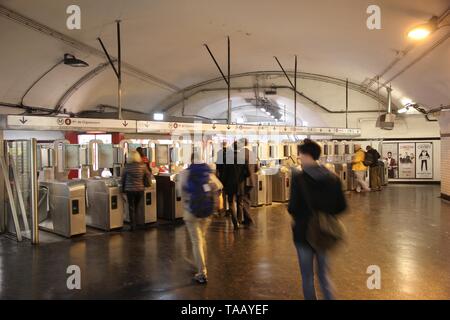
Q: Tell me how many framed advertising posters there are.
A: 3